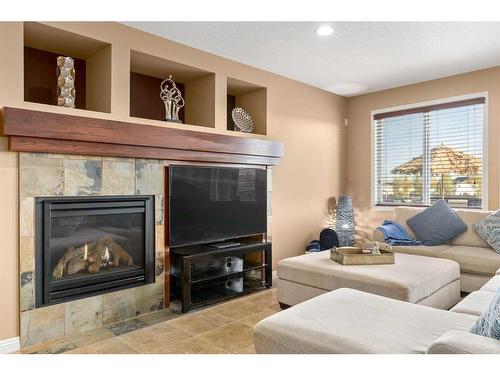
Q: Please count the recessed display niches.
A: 3